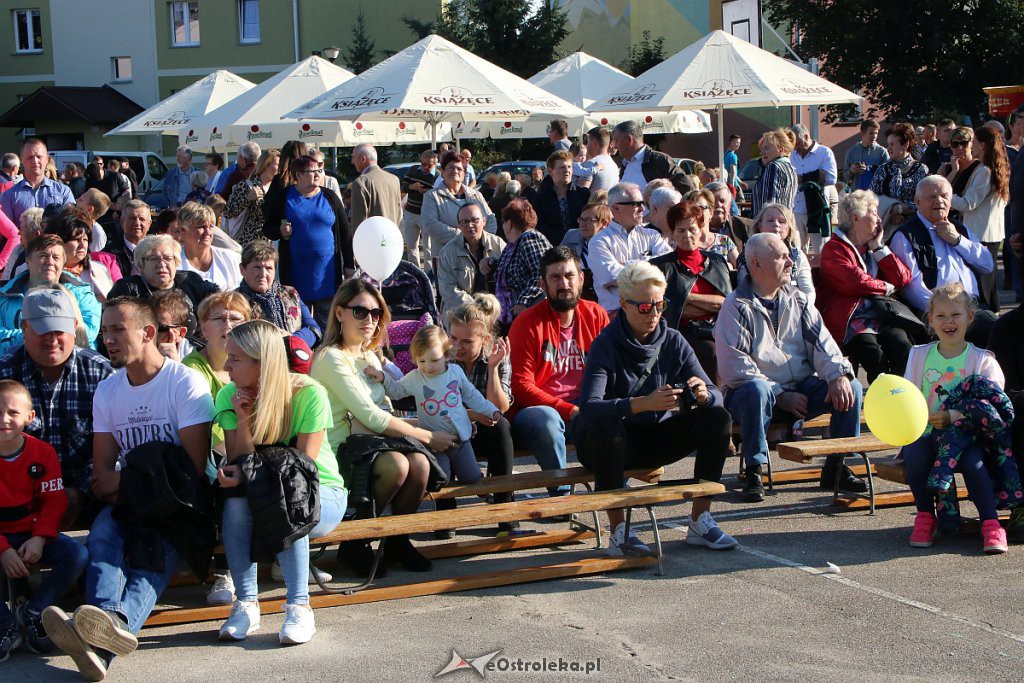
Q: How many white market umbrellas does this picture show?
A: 5